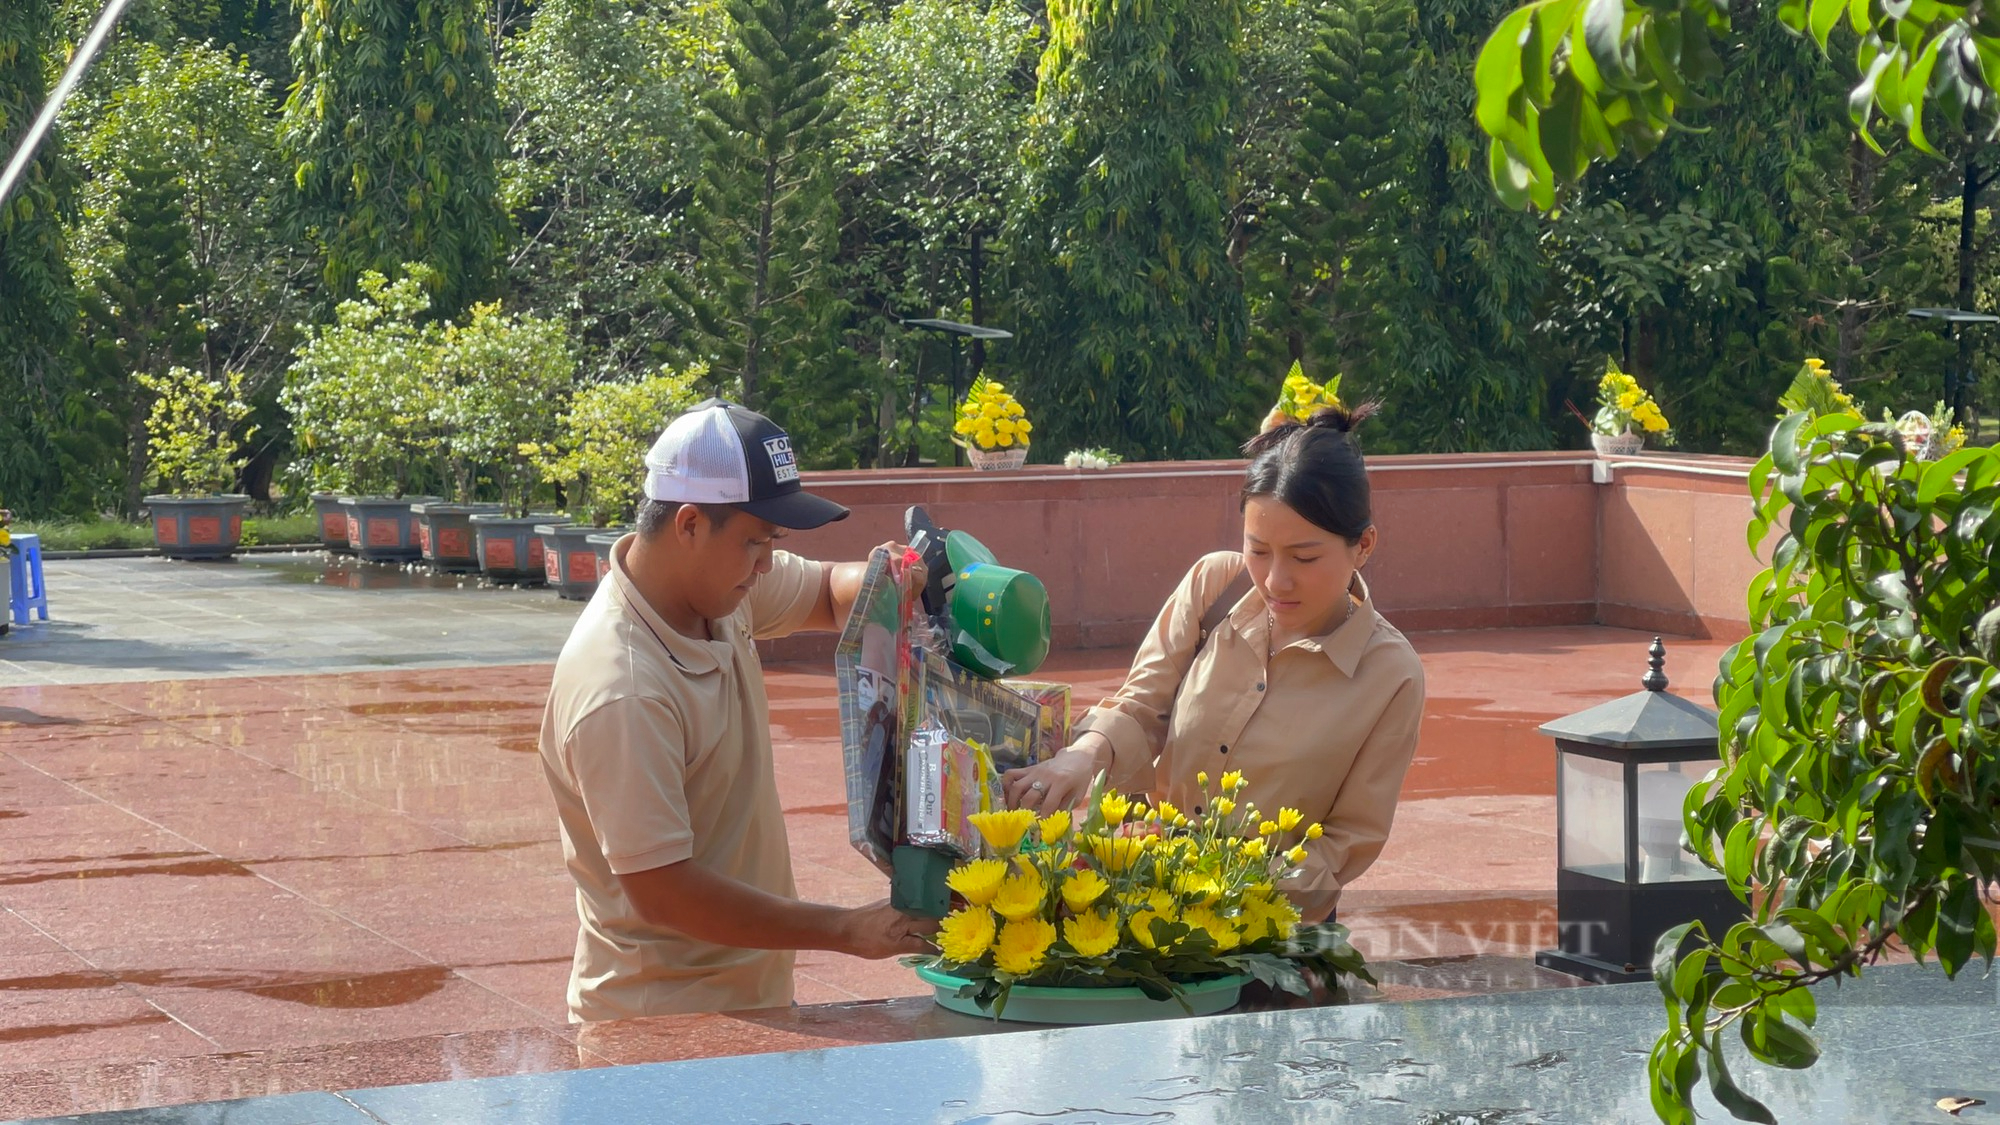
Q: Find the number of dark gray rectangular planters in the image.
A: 7